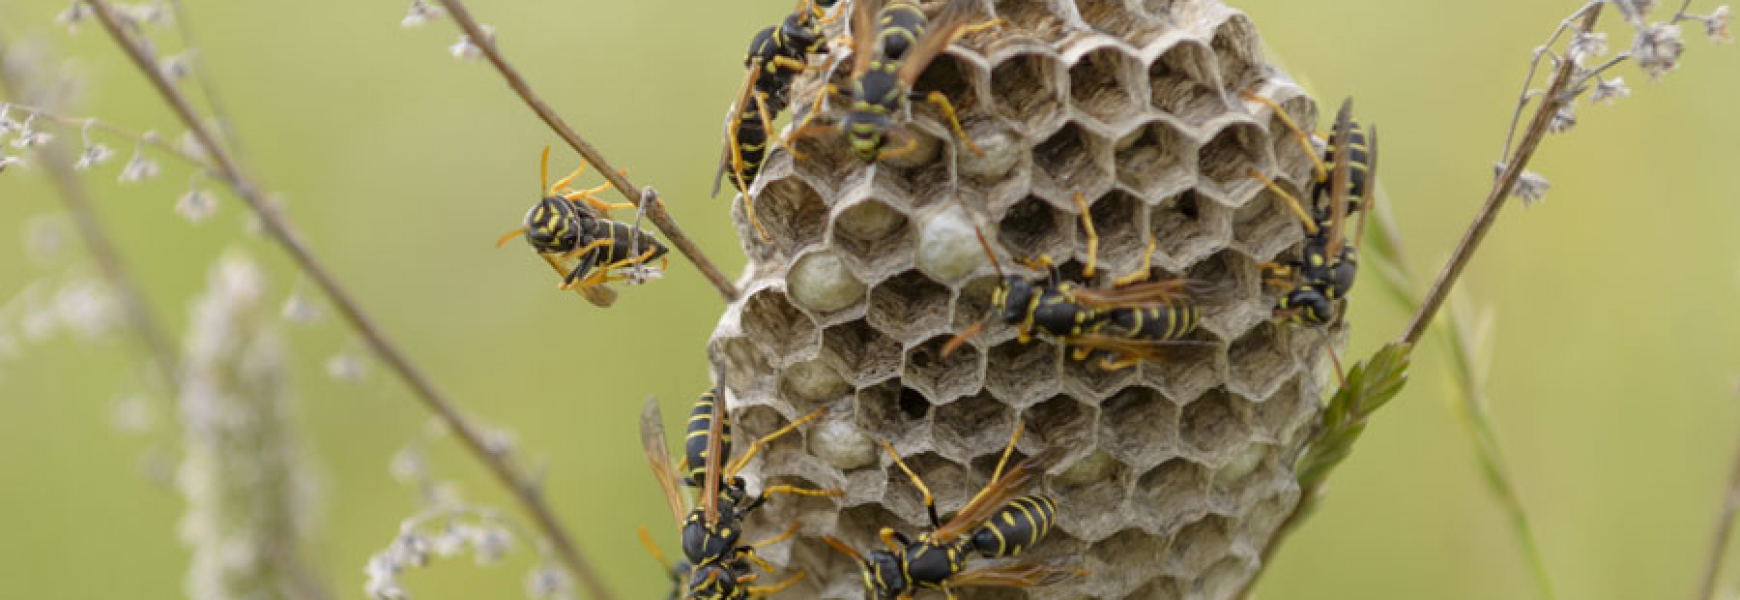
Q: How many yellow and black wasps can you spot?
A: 7